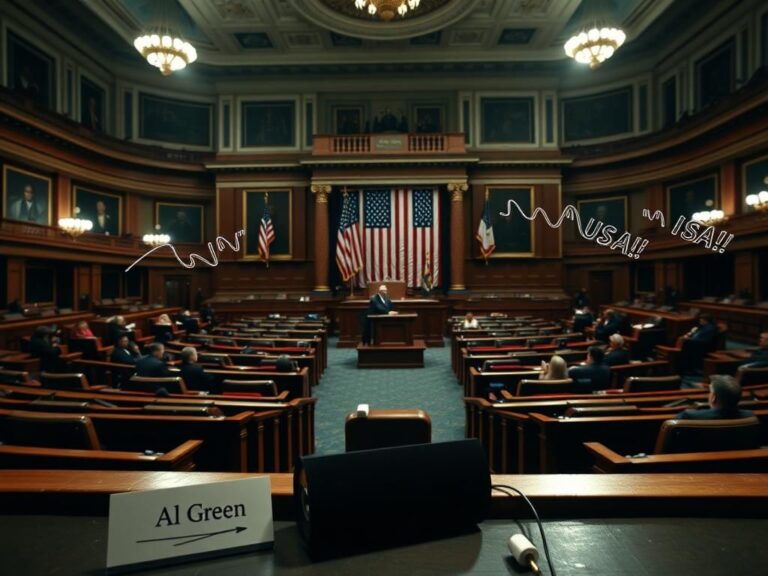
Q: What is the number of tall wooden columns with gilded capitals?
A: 2